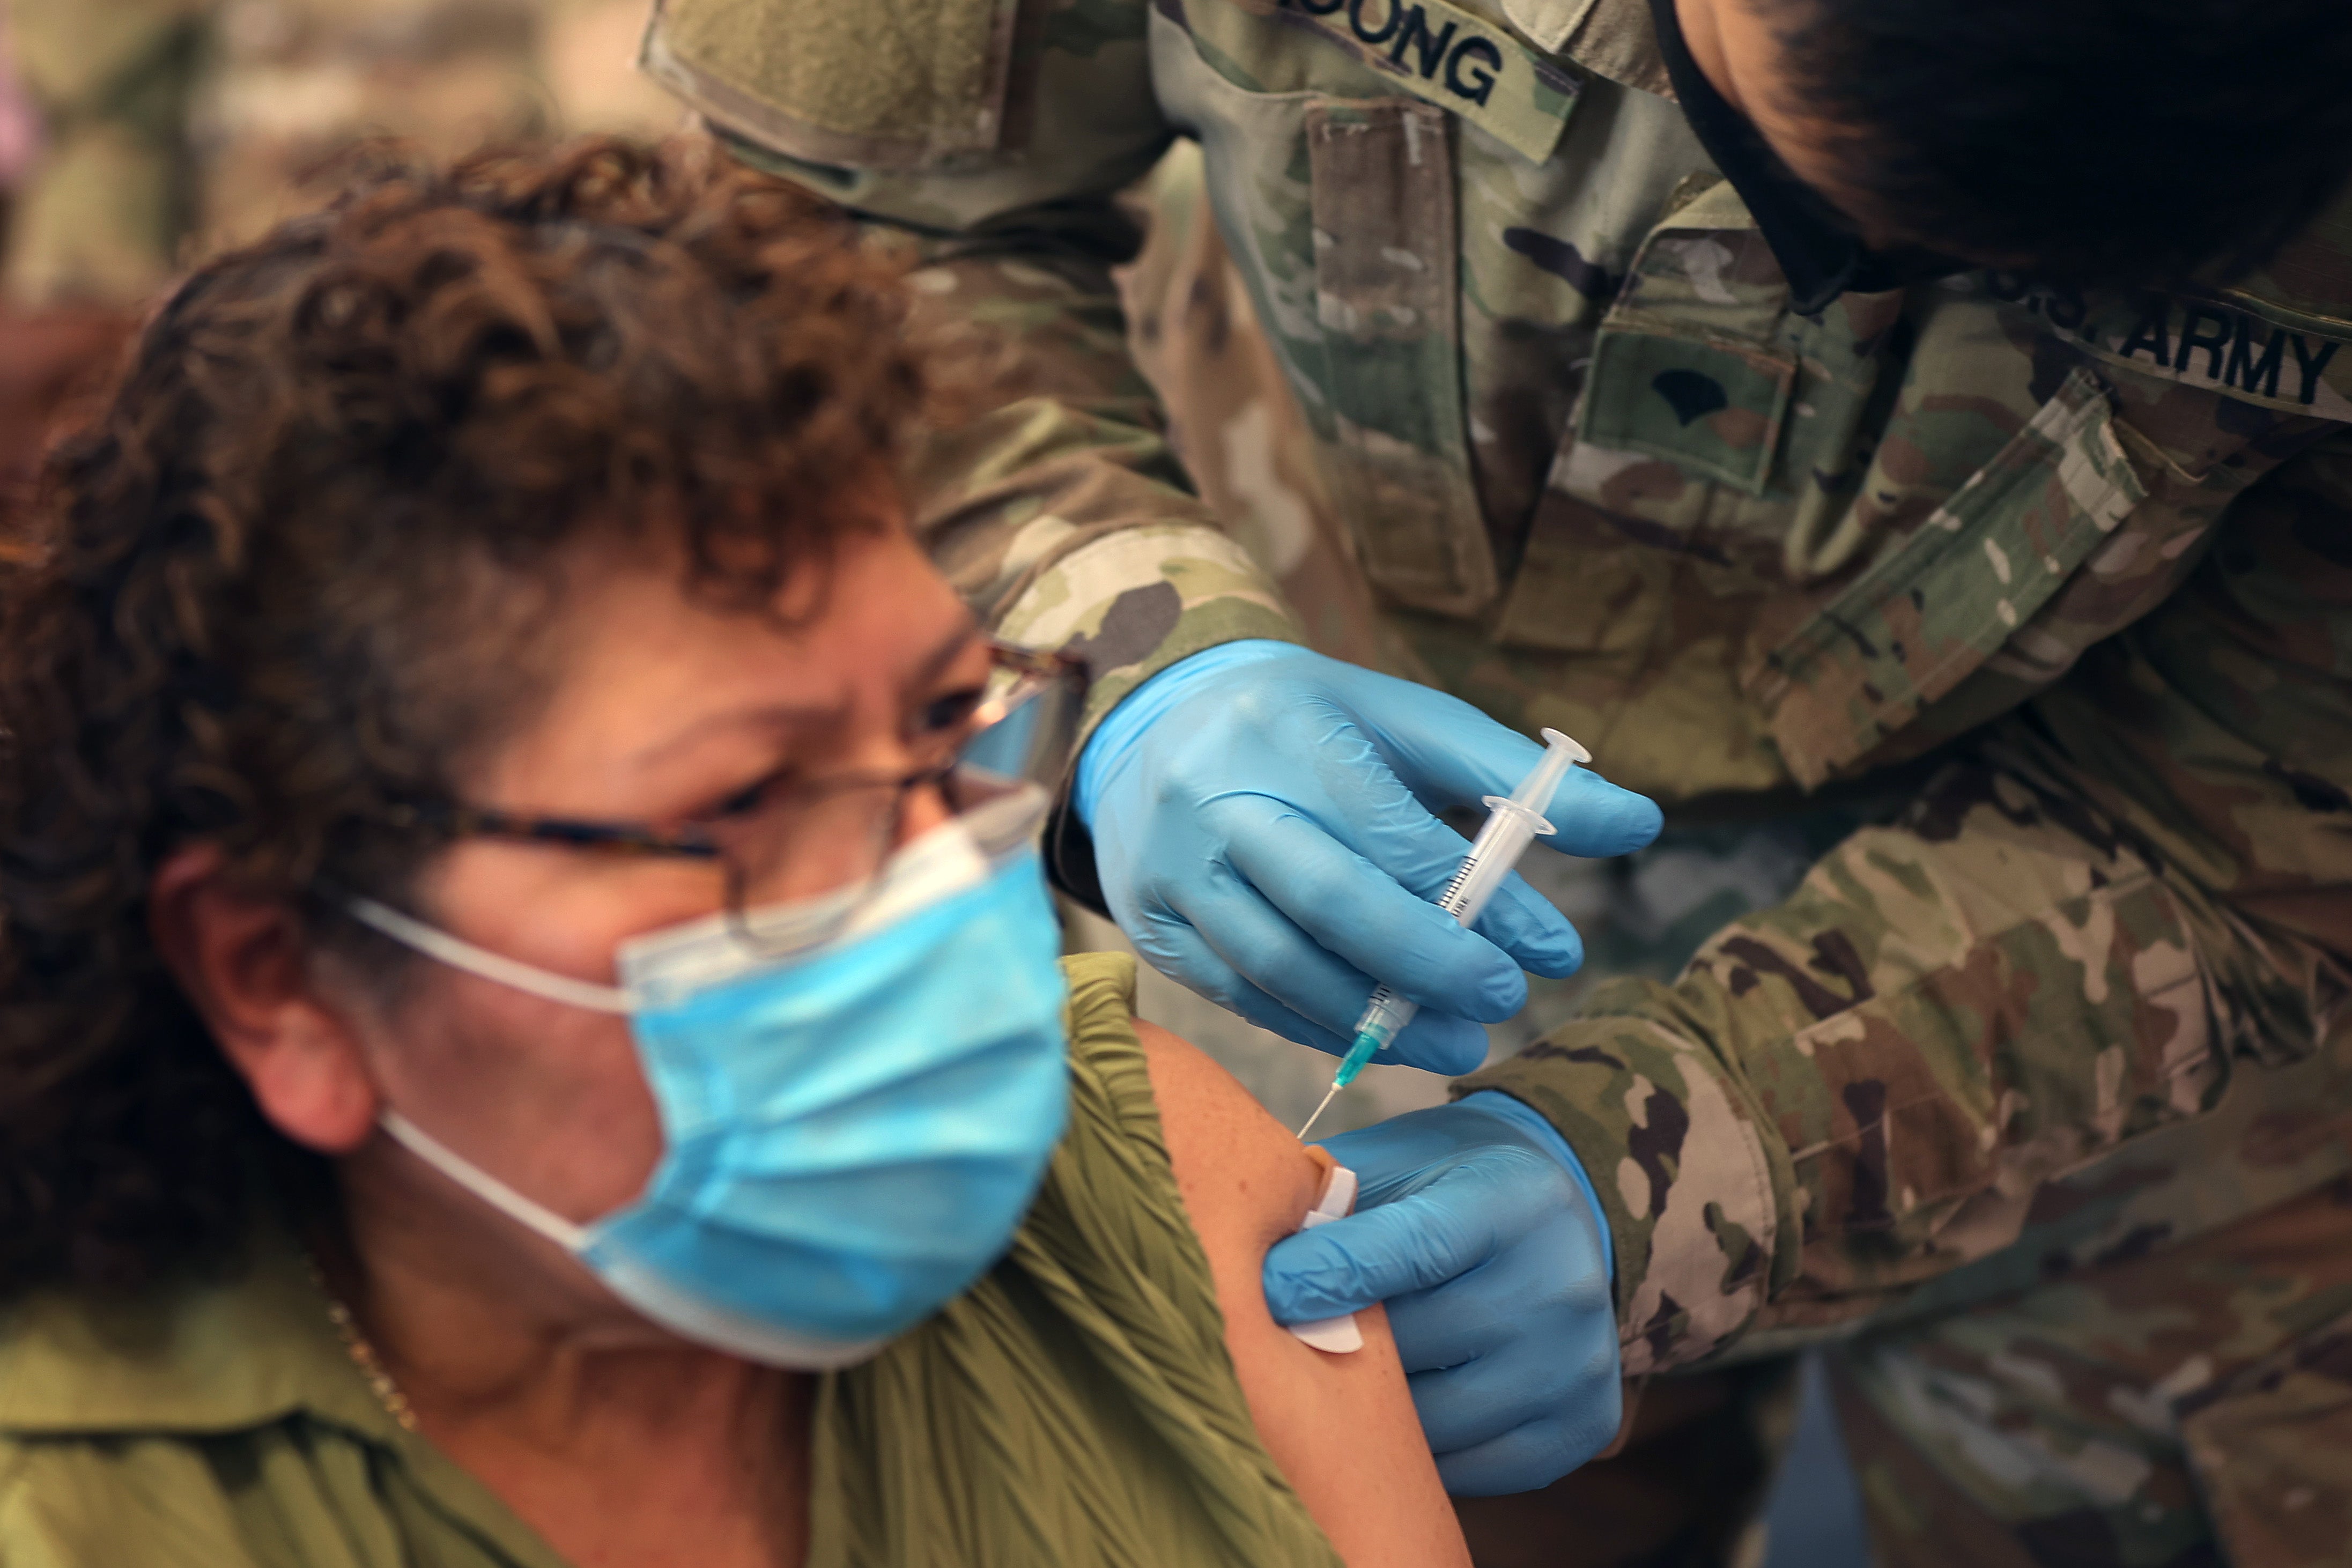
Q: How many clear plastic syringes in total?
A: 1